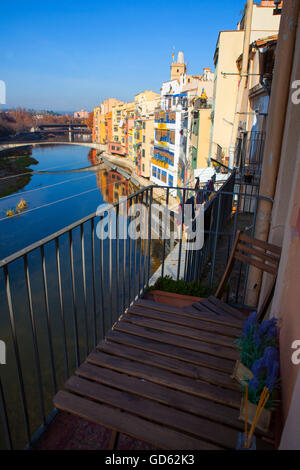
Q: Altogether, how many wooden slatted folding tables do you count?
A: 1